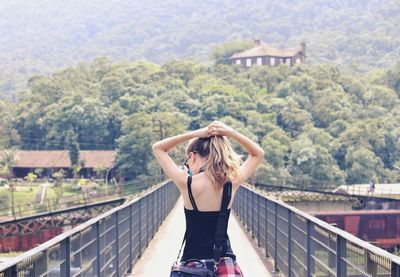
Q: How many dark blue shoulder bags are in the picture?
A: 1